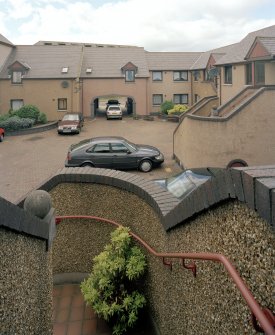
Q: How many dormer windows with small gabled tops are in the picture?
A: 2